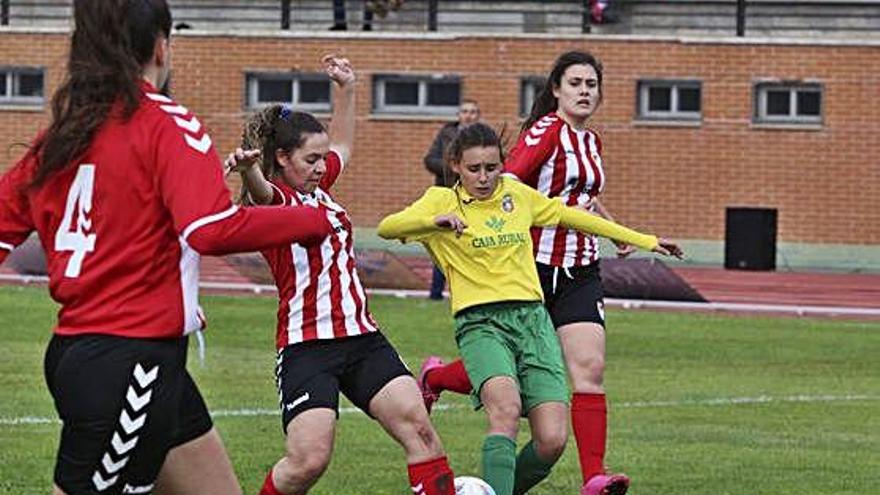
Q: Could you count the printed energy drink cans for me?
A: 0